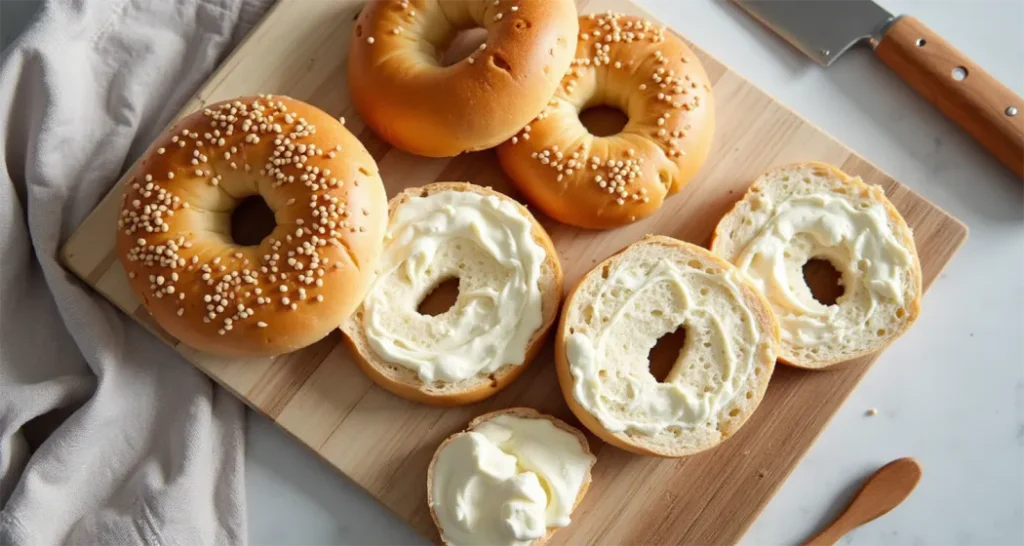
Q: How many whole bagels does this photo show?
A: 3